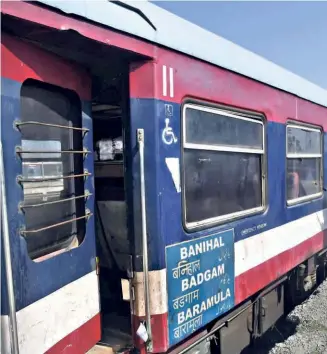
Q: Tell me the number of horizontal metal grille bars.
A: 5